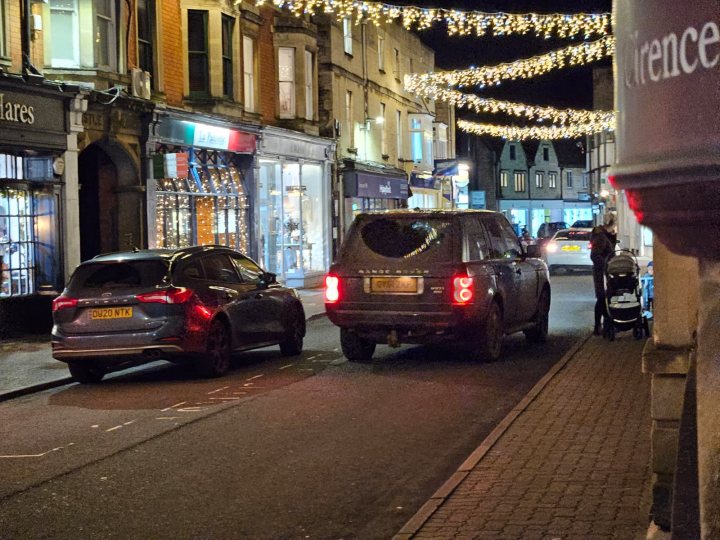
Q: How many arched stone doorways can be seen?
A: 1